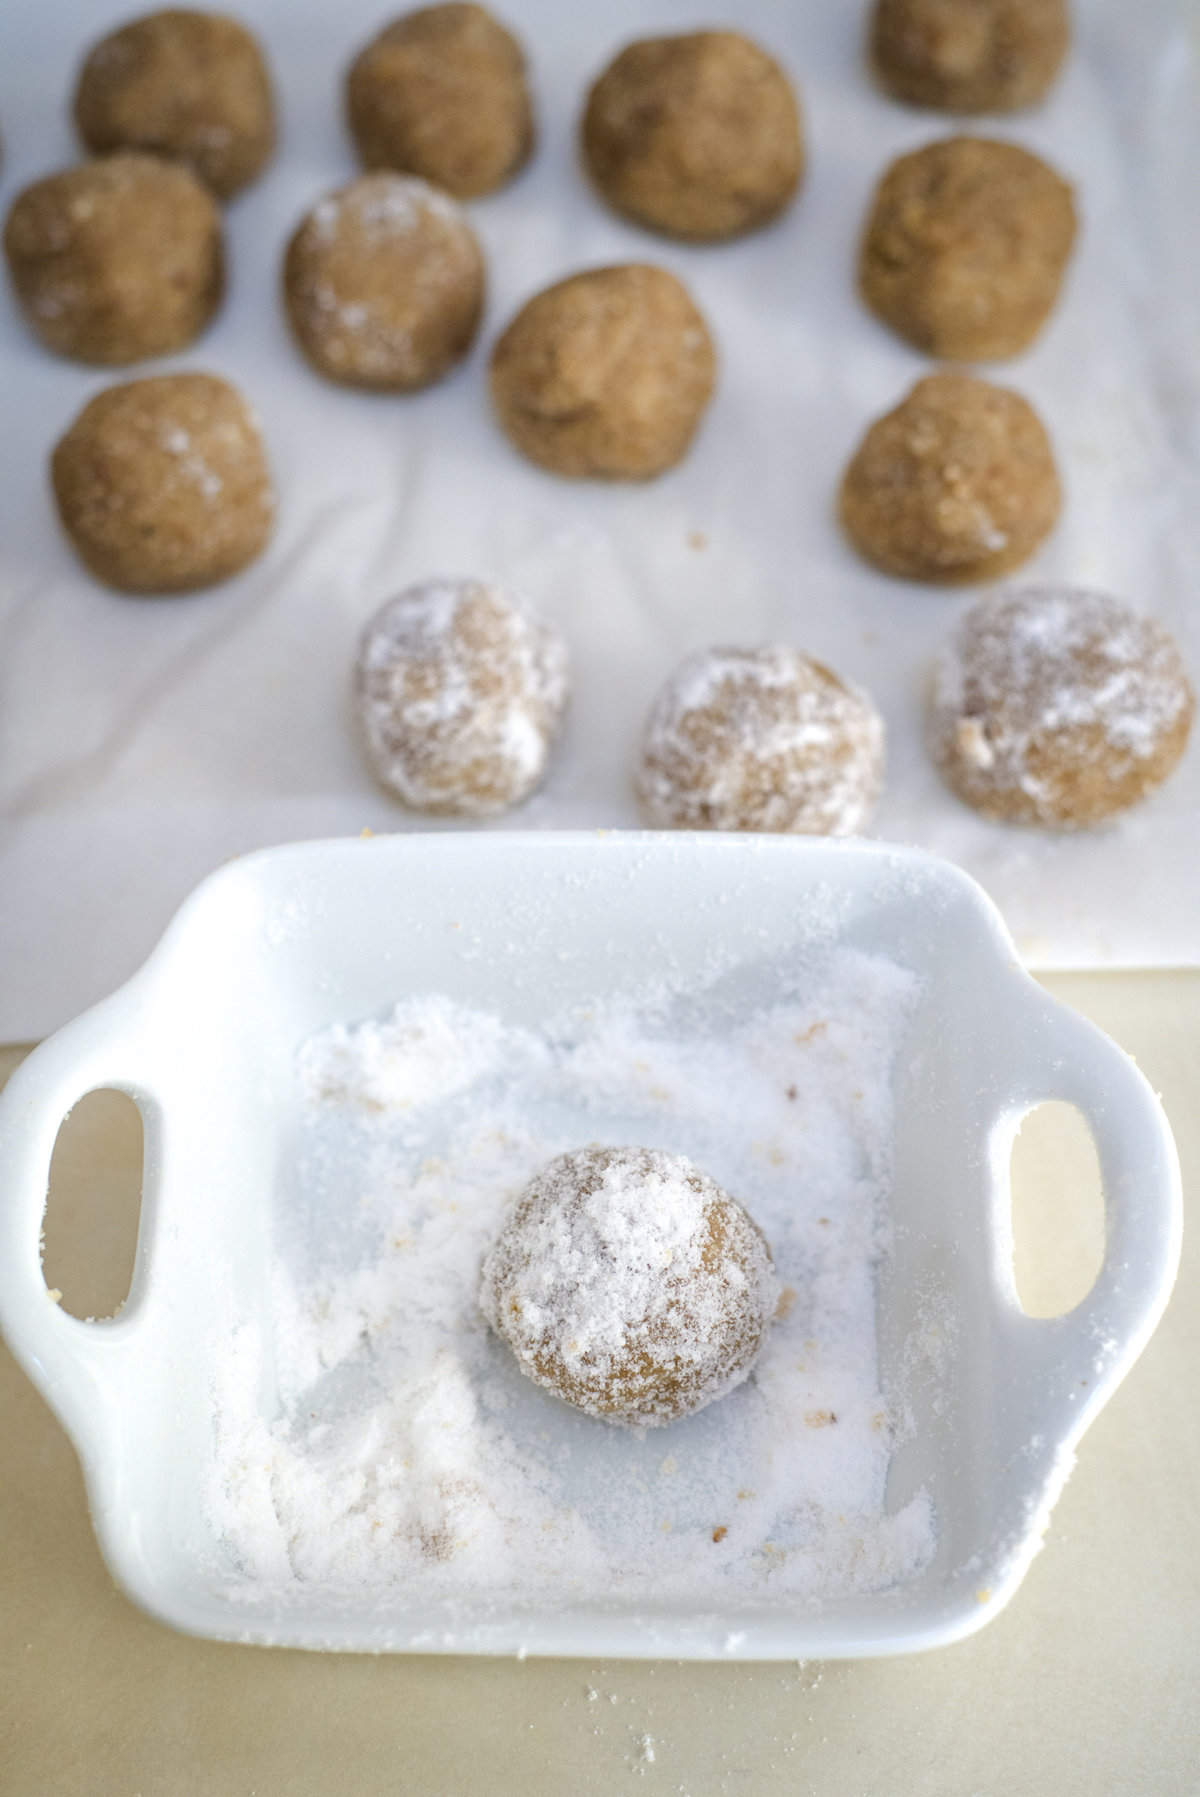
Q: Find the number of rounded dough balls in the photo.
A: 14